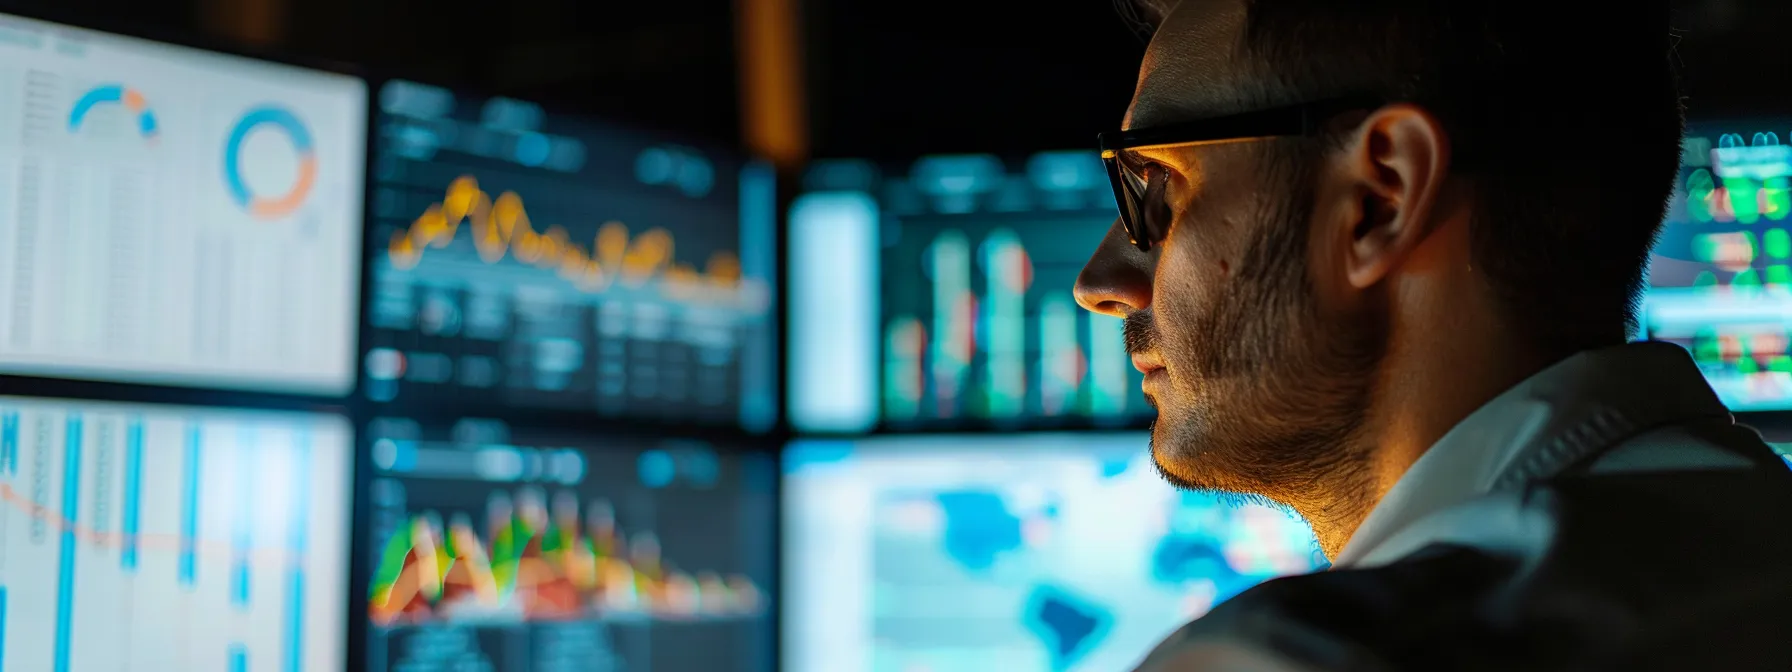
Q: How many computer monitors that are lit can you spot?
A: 7